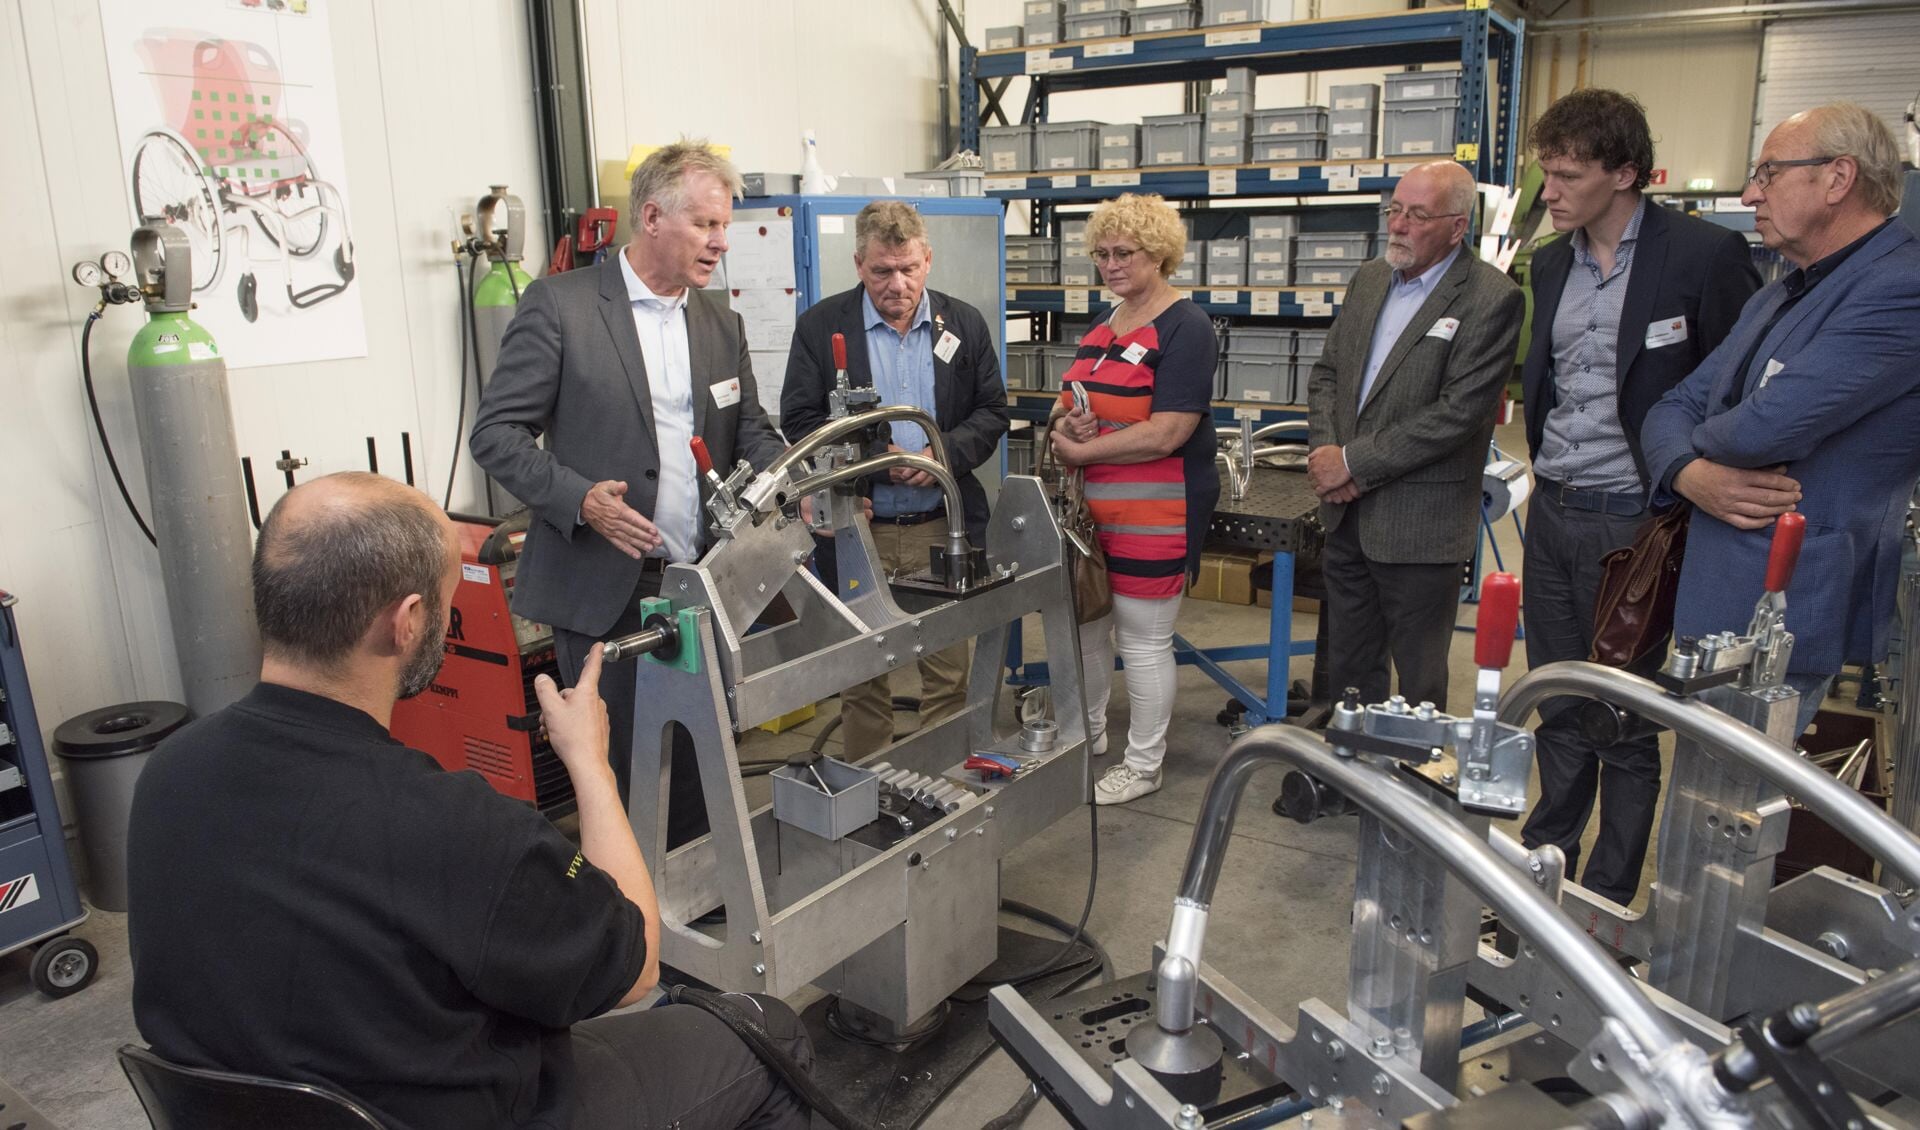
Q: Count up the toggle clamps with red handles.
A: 4